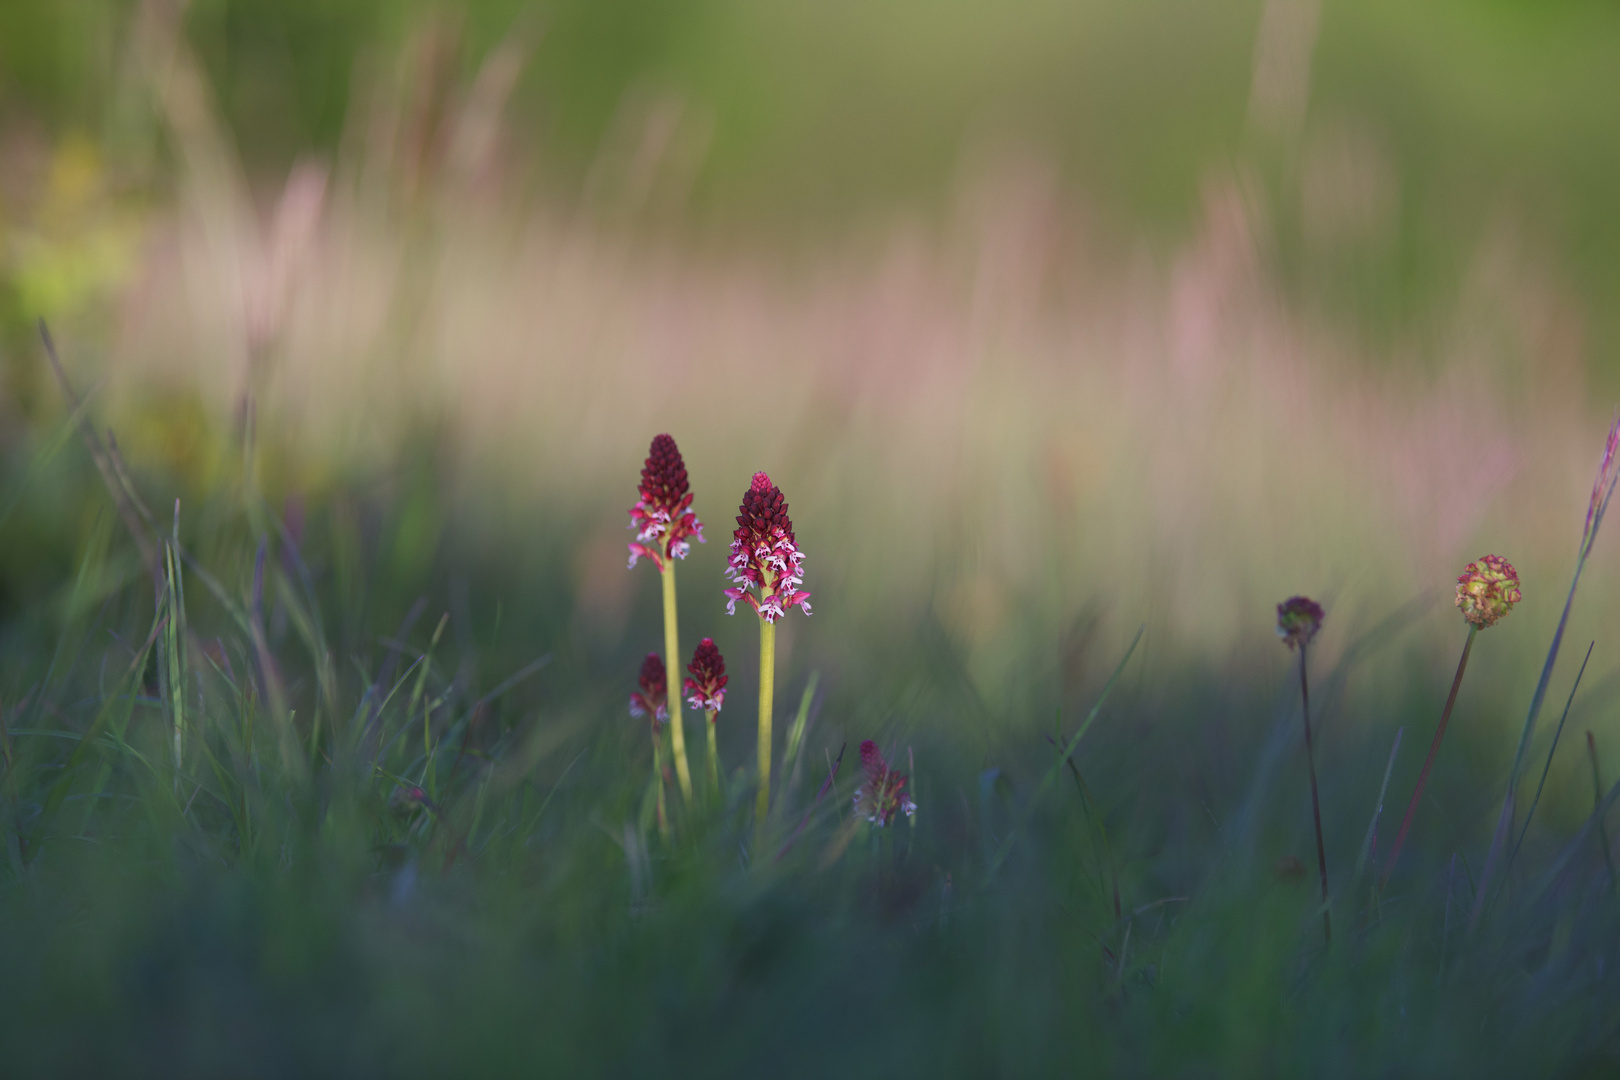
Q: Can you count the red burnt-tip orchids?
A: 5